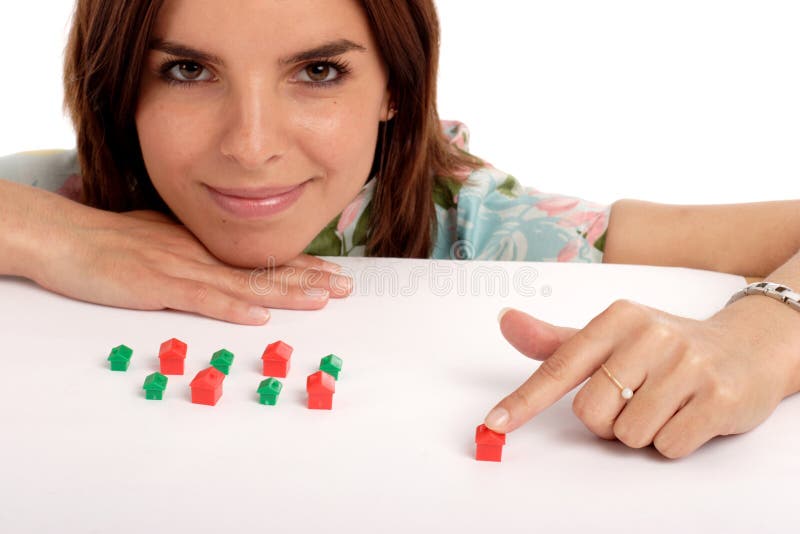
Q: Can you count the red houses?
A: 5